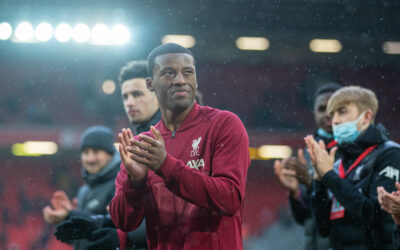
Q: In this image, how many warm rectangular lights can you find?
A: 6